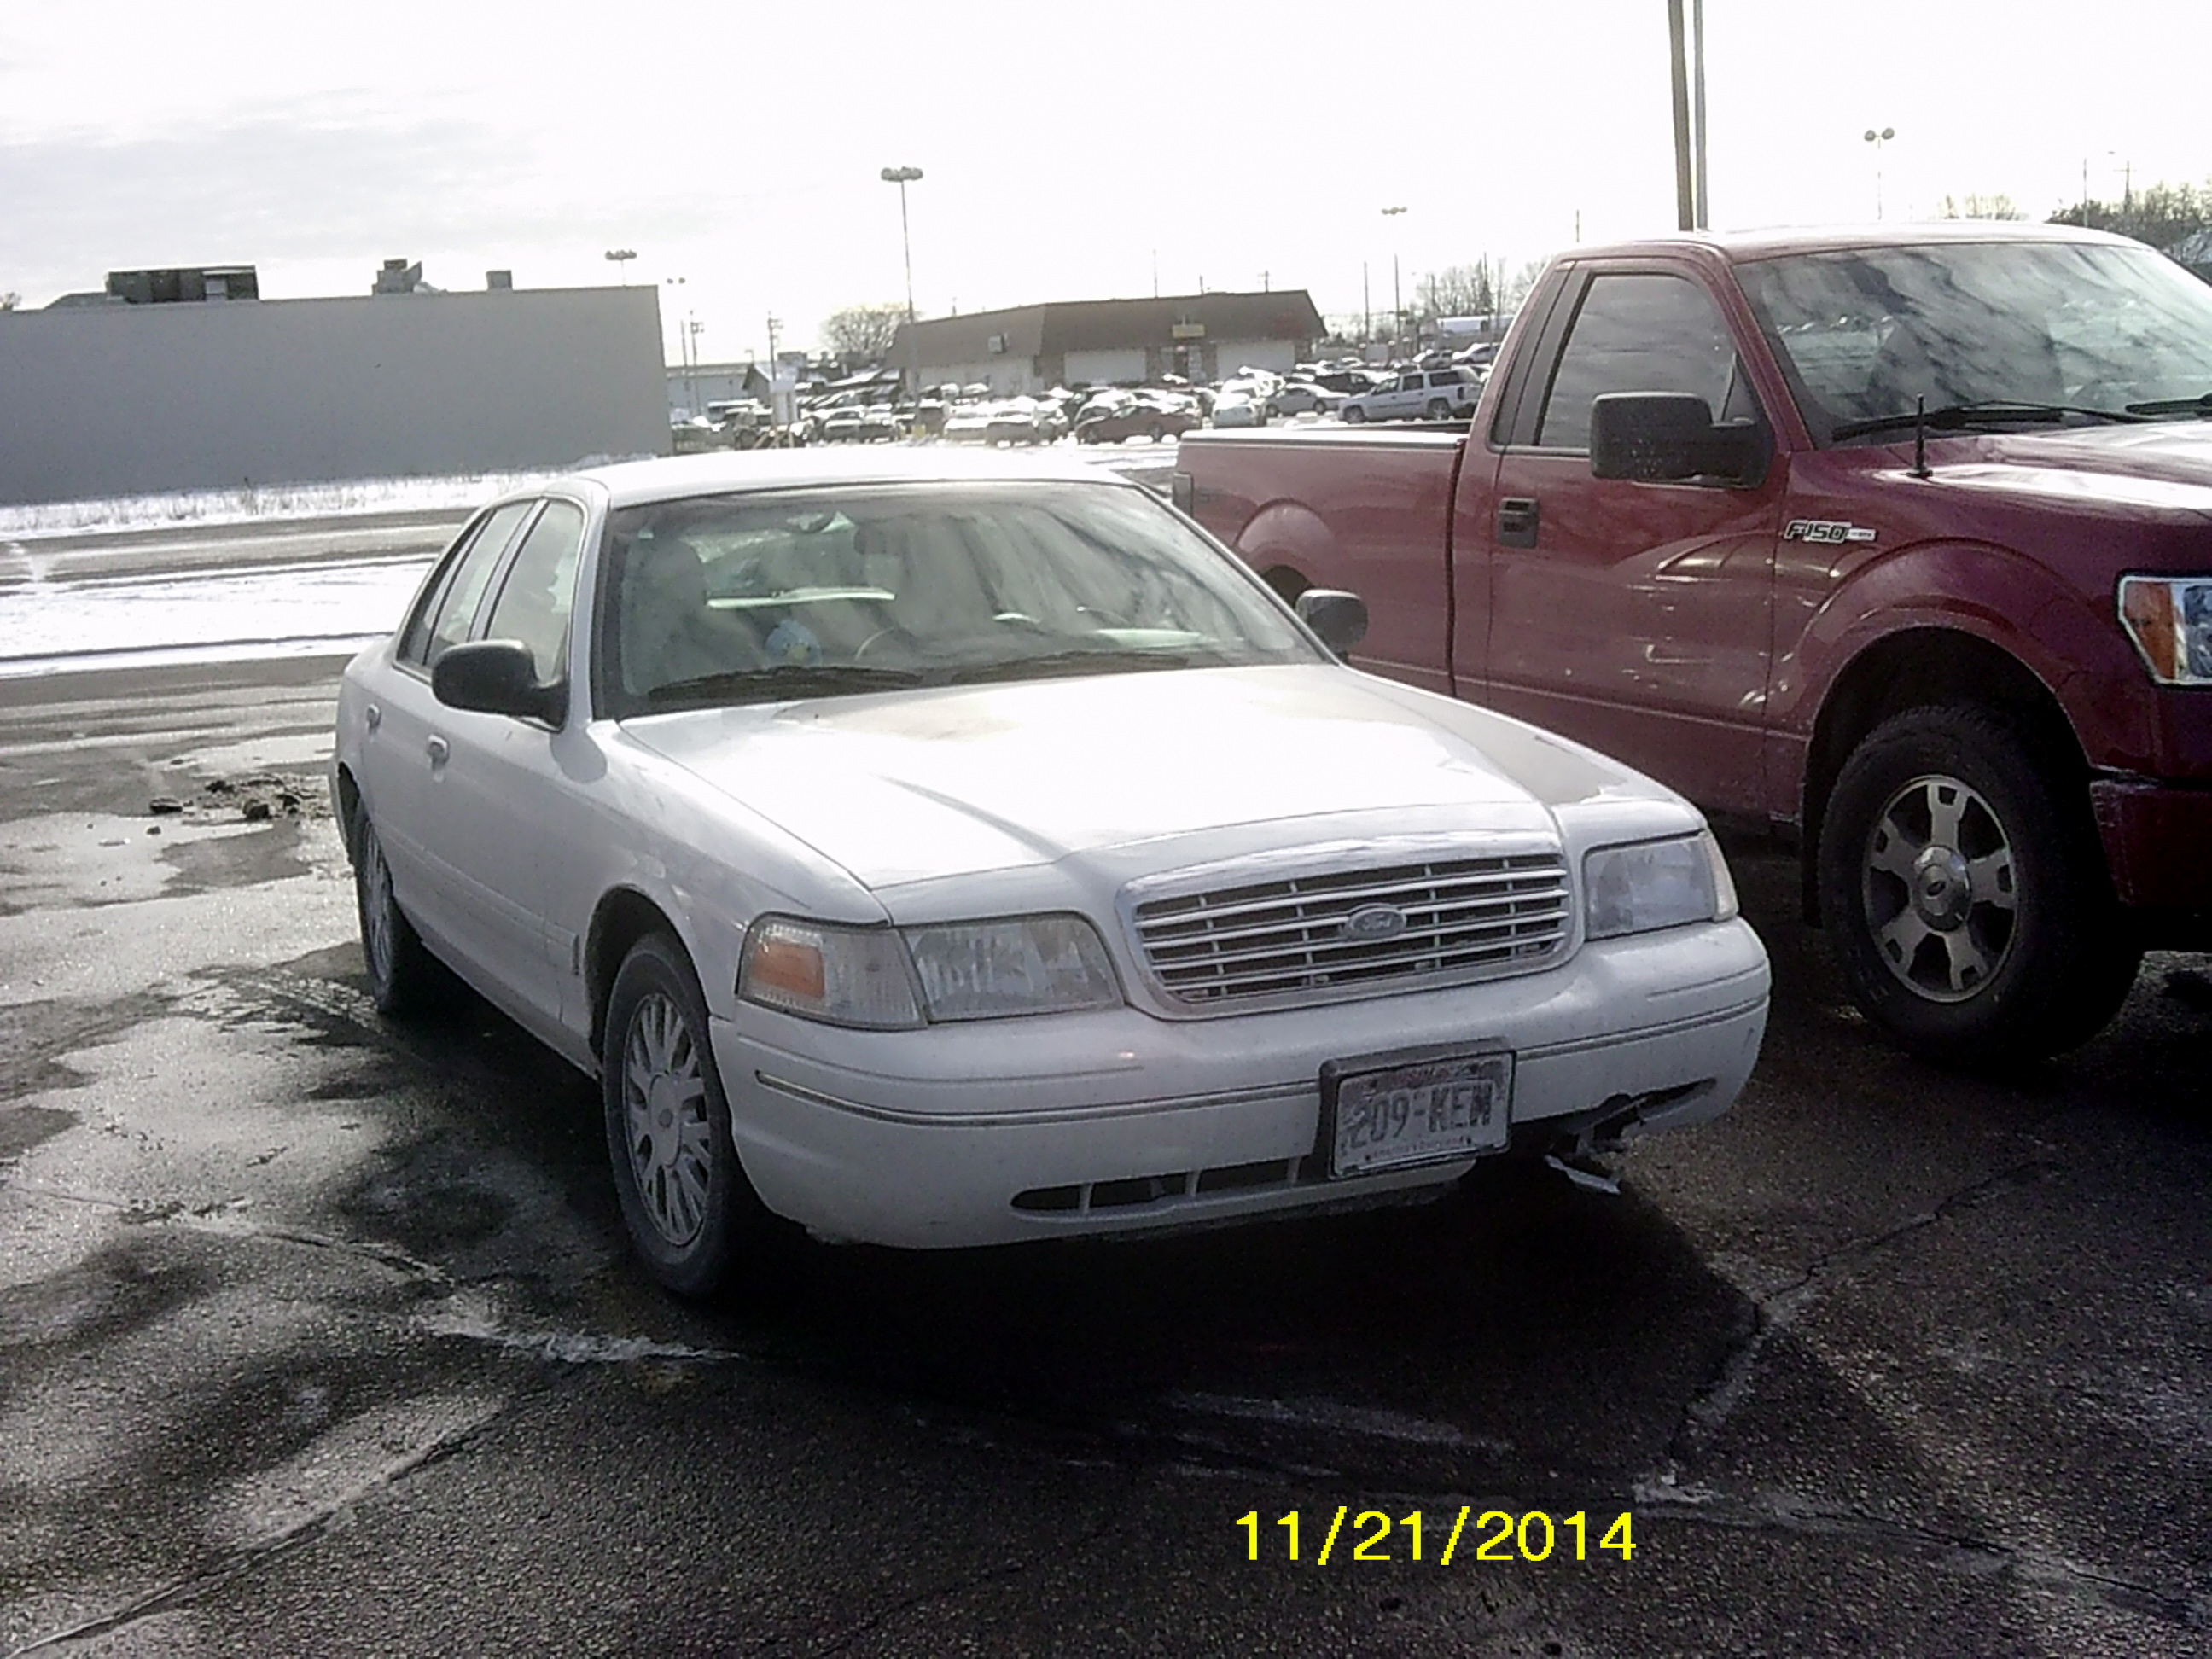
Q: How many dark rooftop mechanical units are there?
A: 3